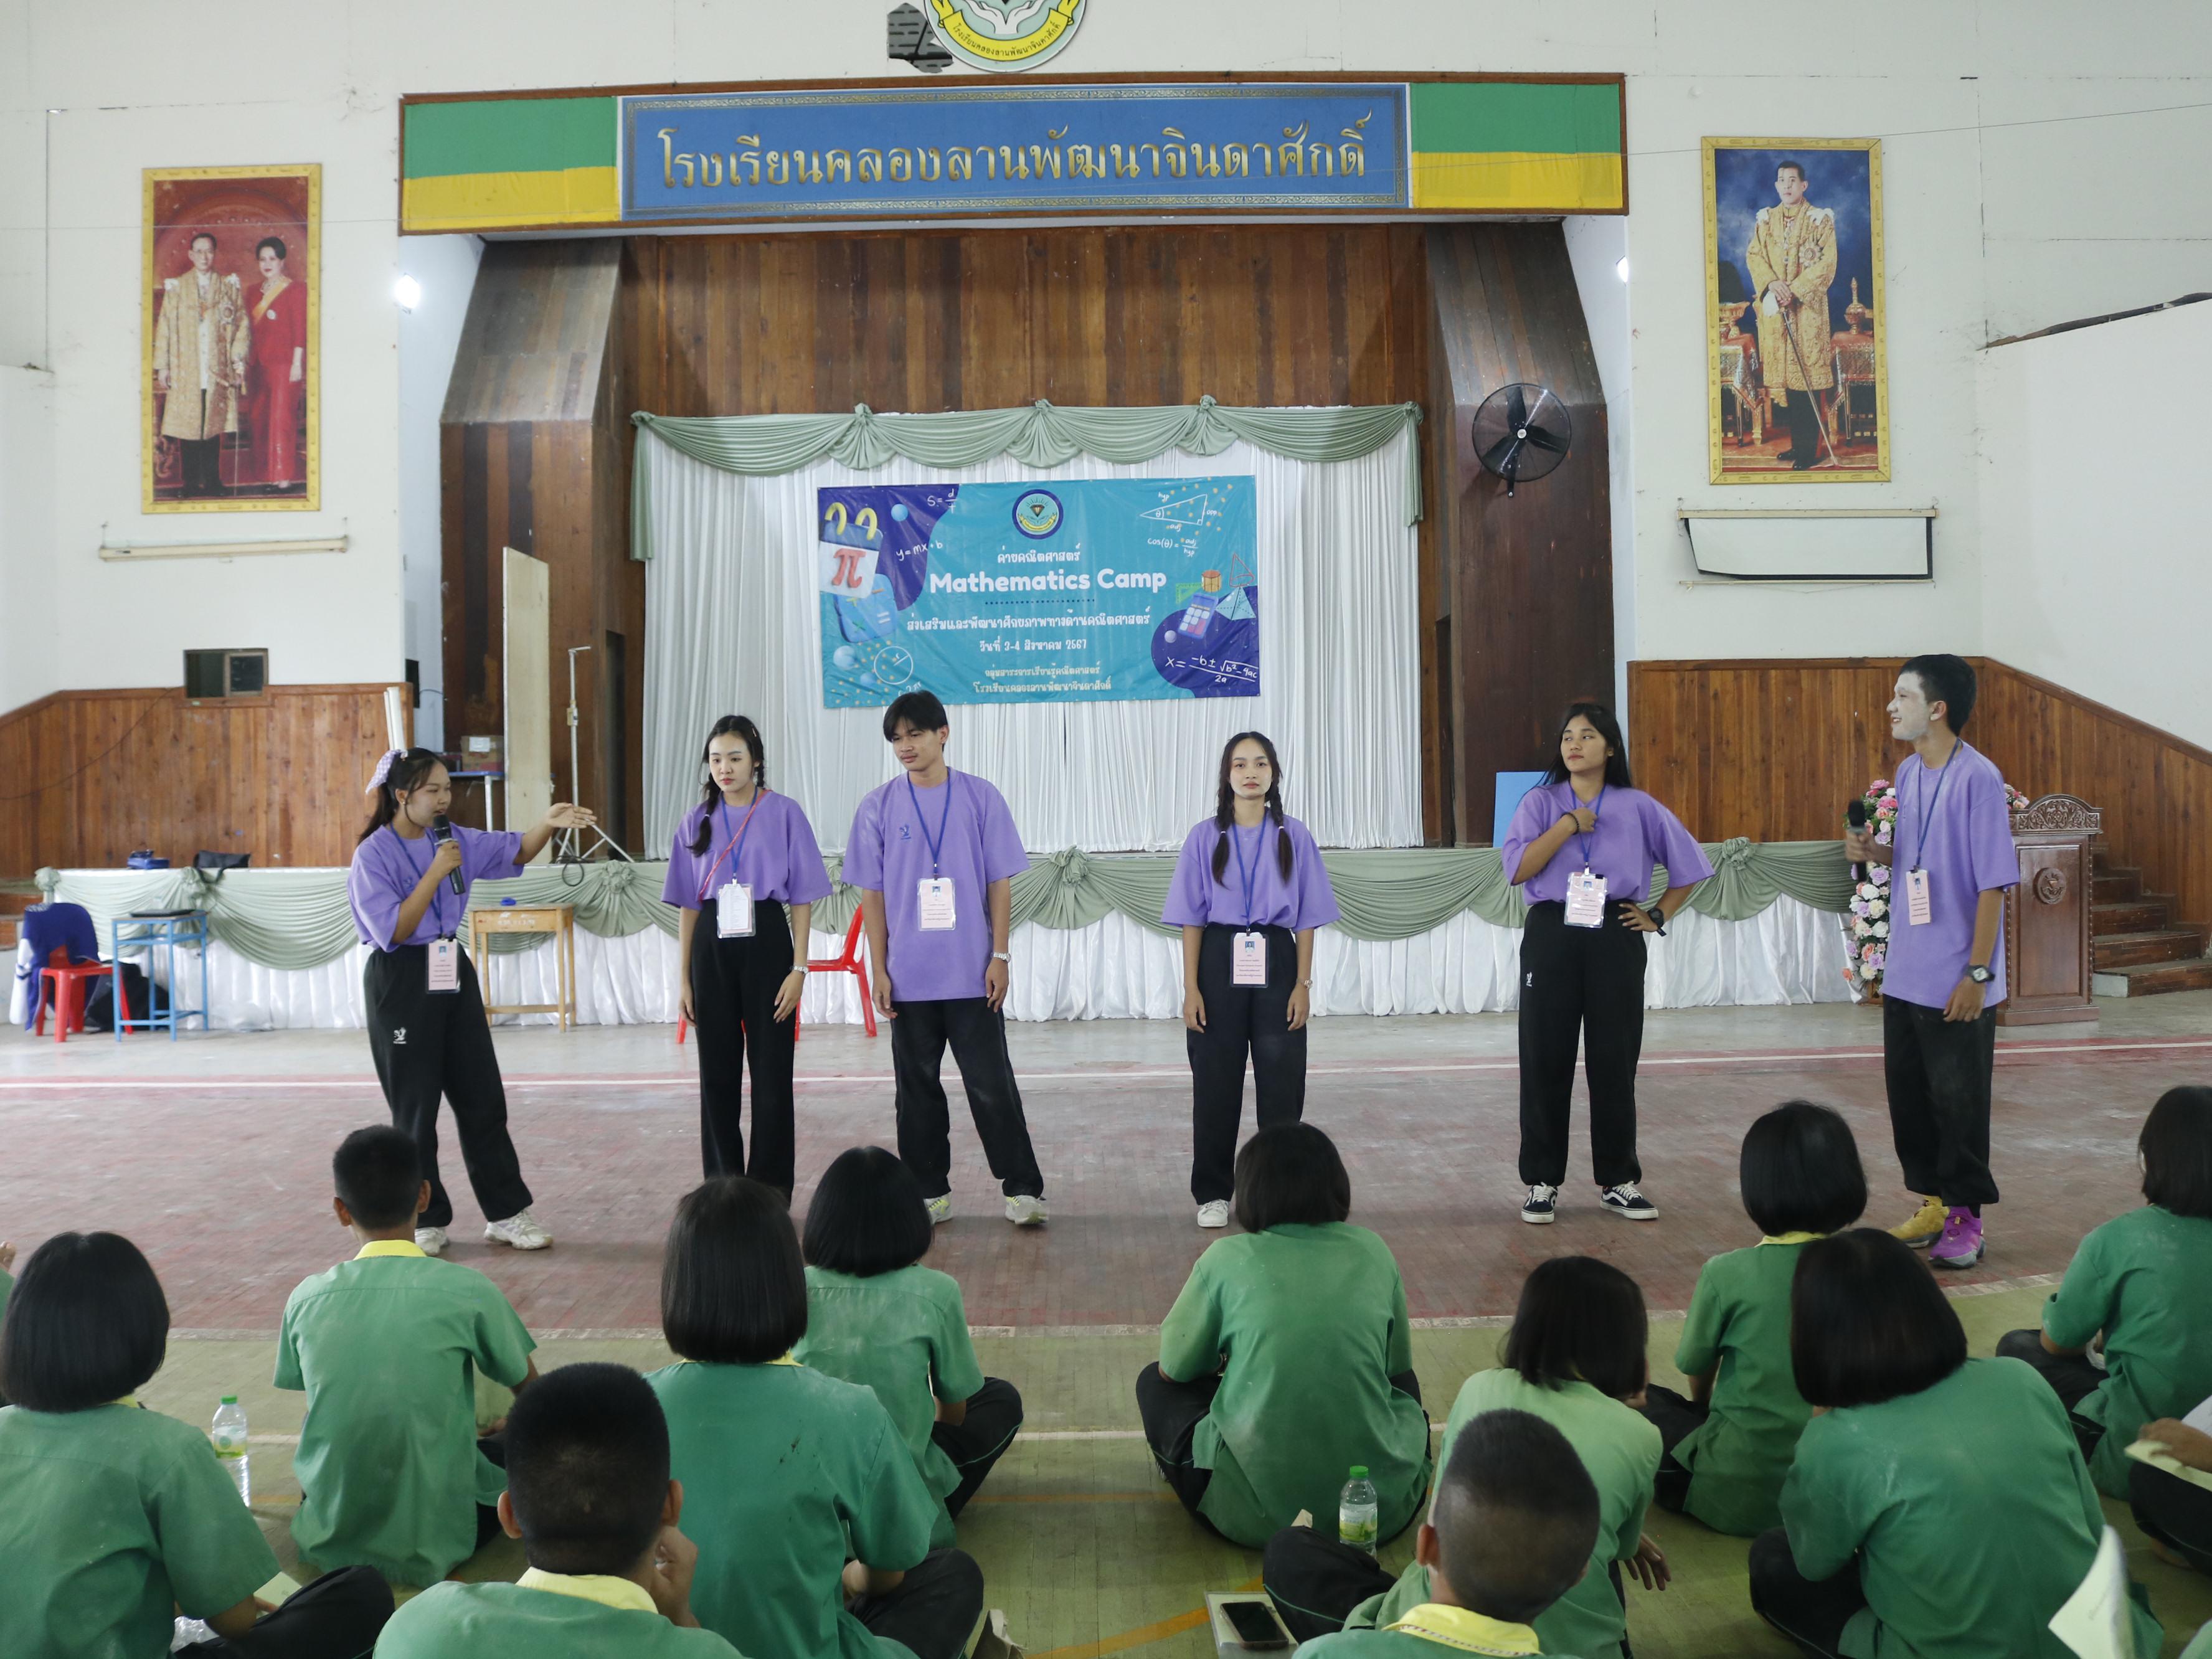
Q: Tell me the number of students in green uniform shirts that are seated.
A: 11